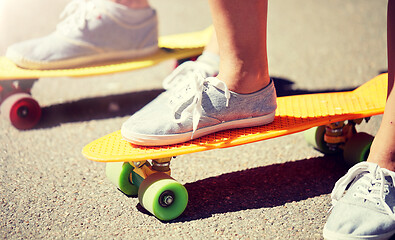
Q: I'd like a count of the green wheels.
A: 4